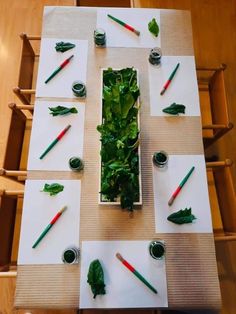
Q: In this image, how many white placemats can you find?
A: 7